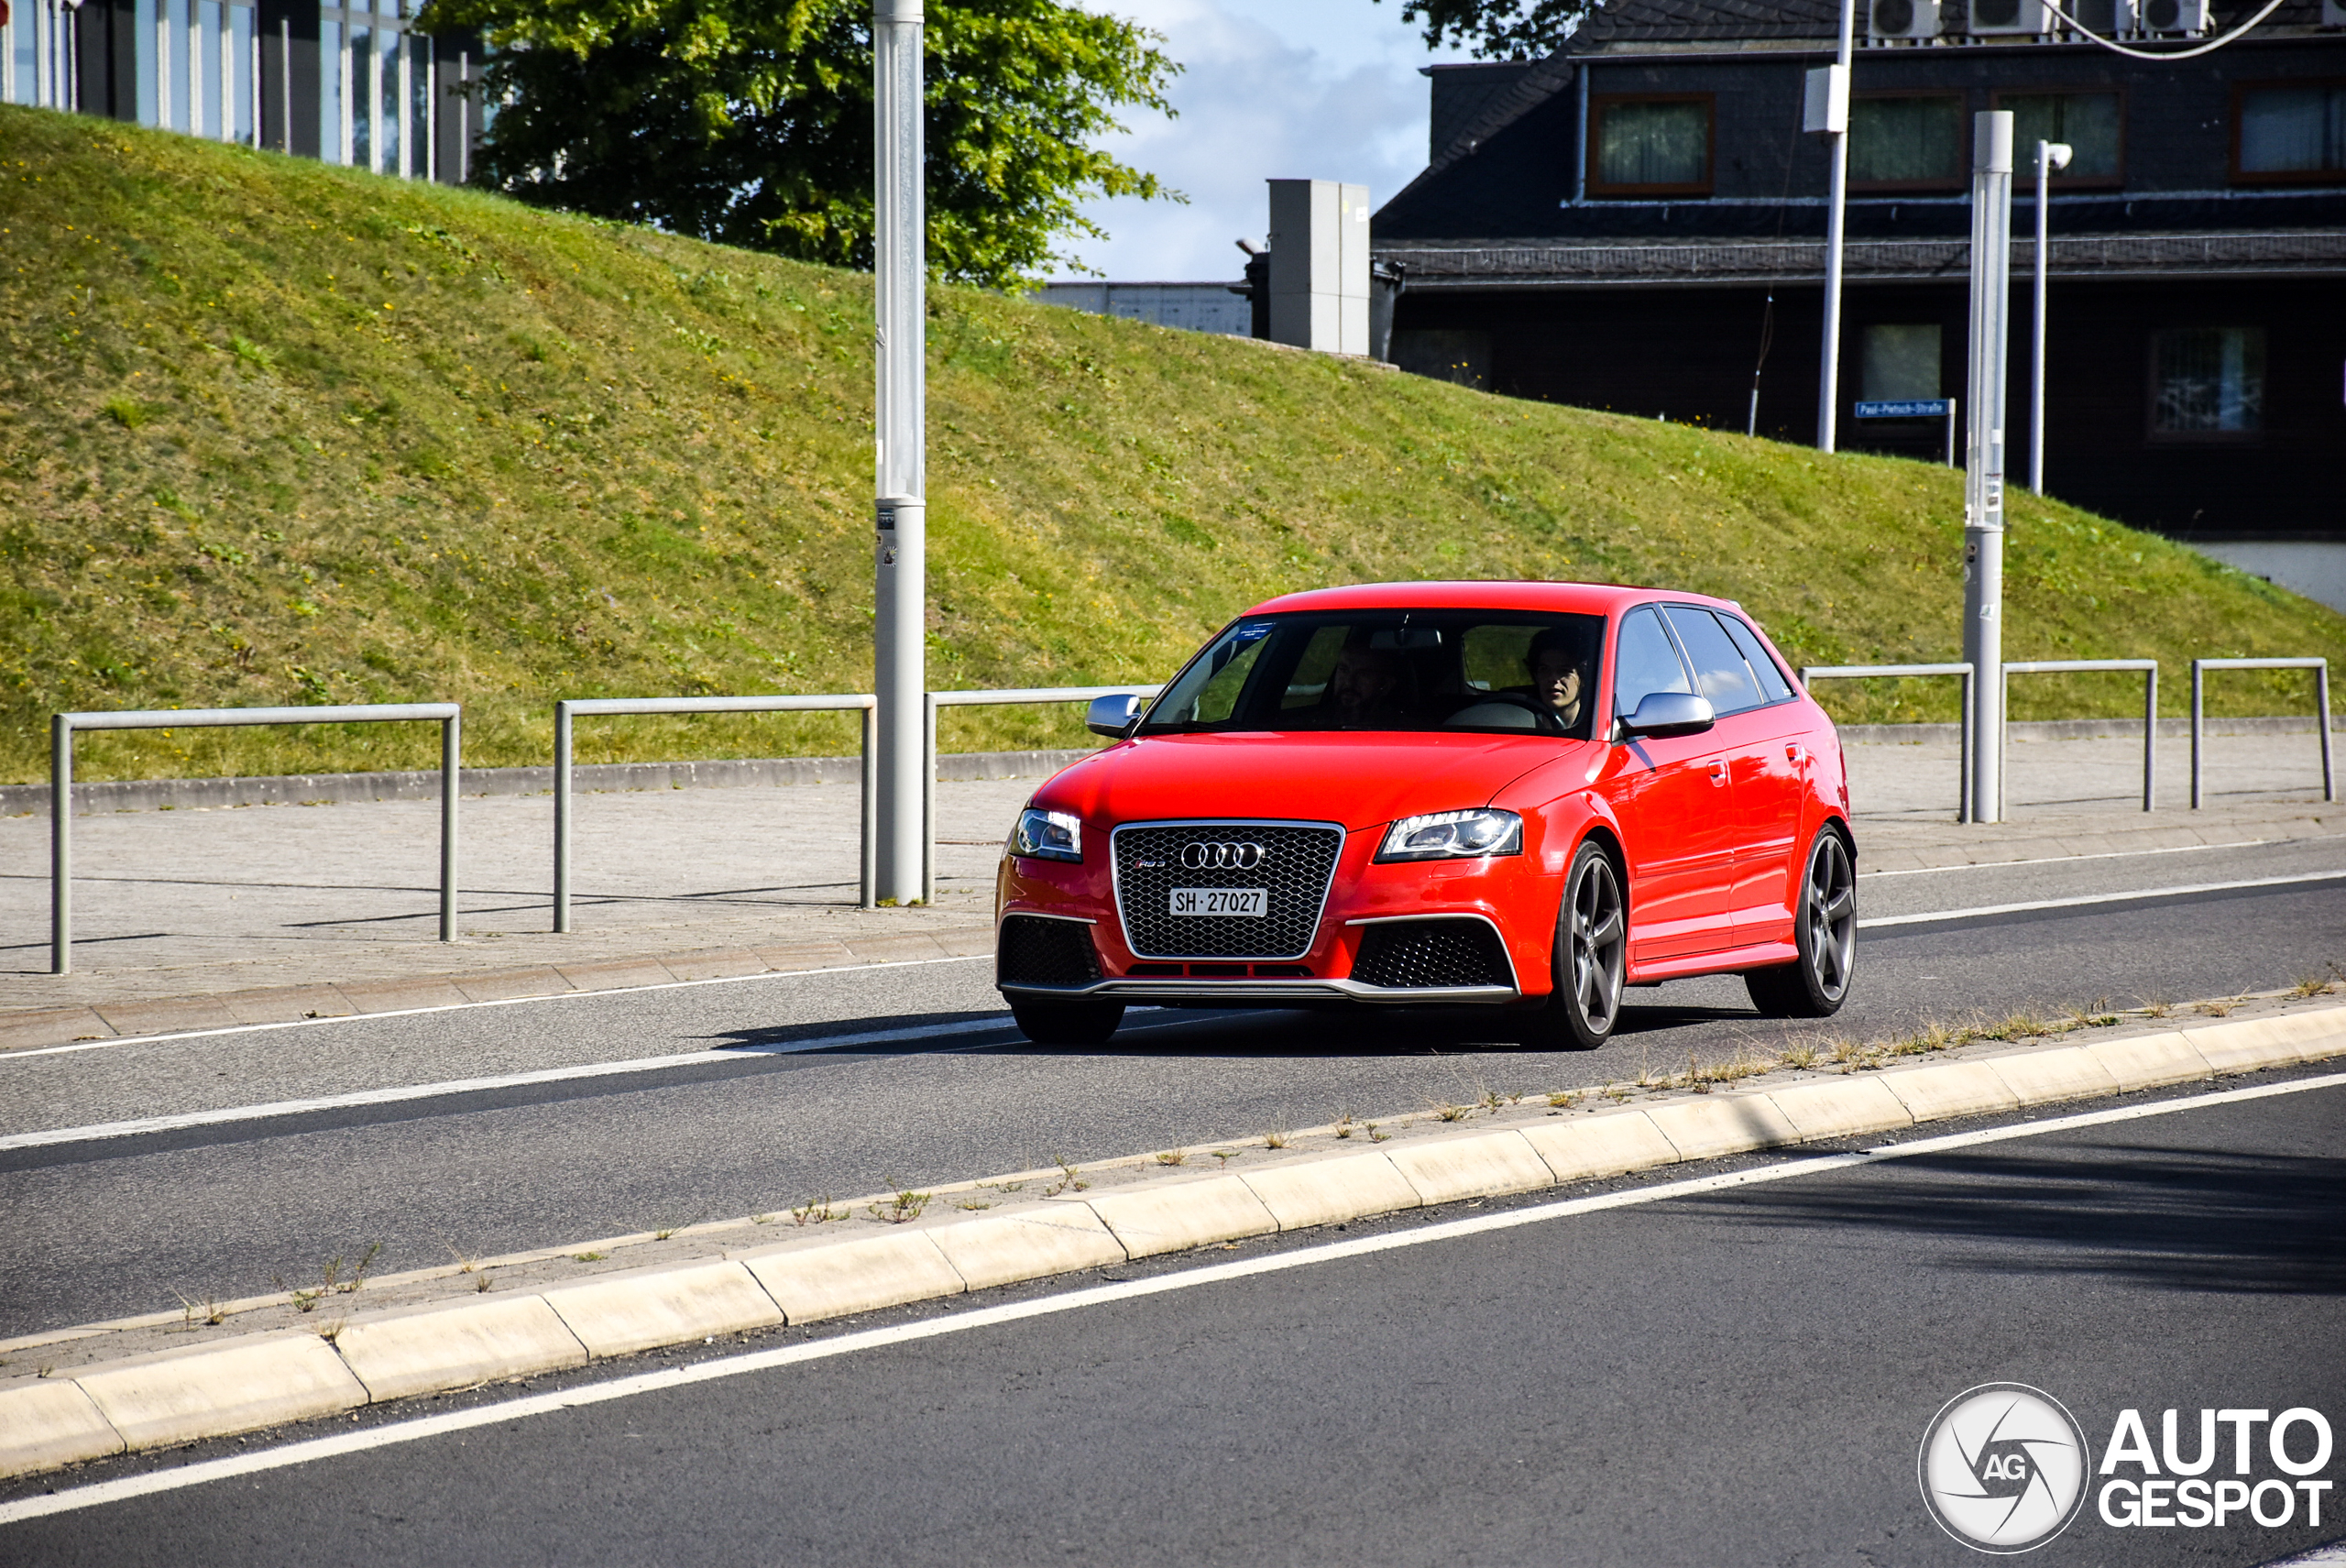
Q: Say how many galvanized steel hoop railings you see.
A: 6